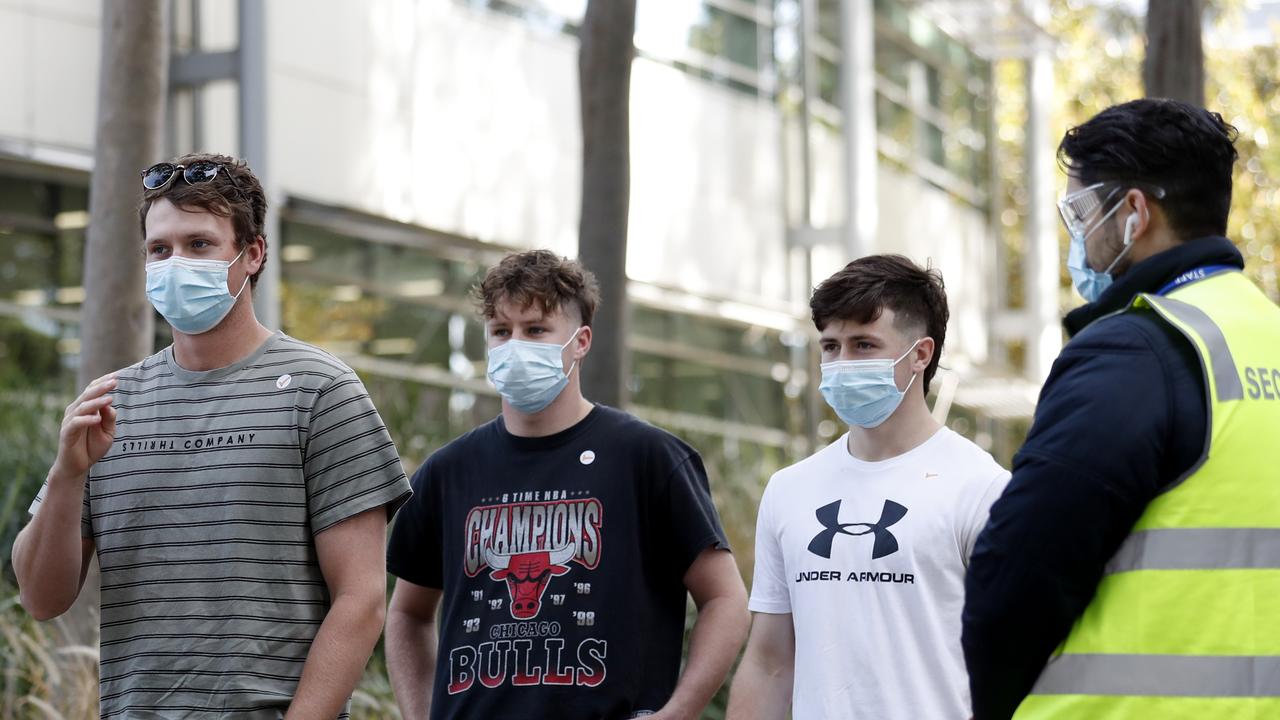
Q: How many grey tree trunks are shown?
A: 3